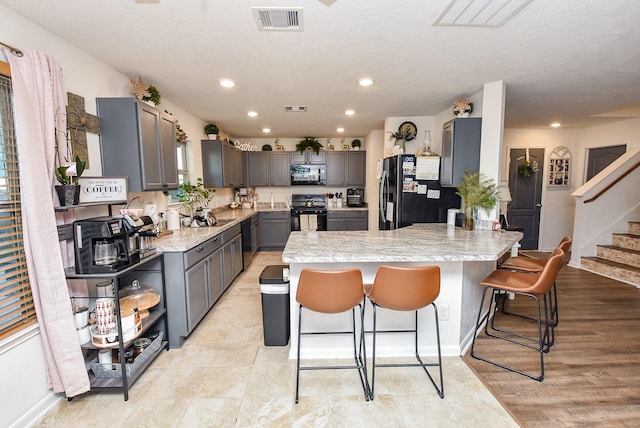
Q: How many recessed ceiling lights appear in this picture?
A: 7